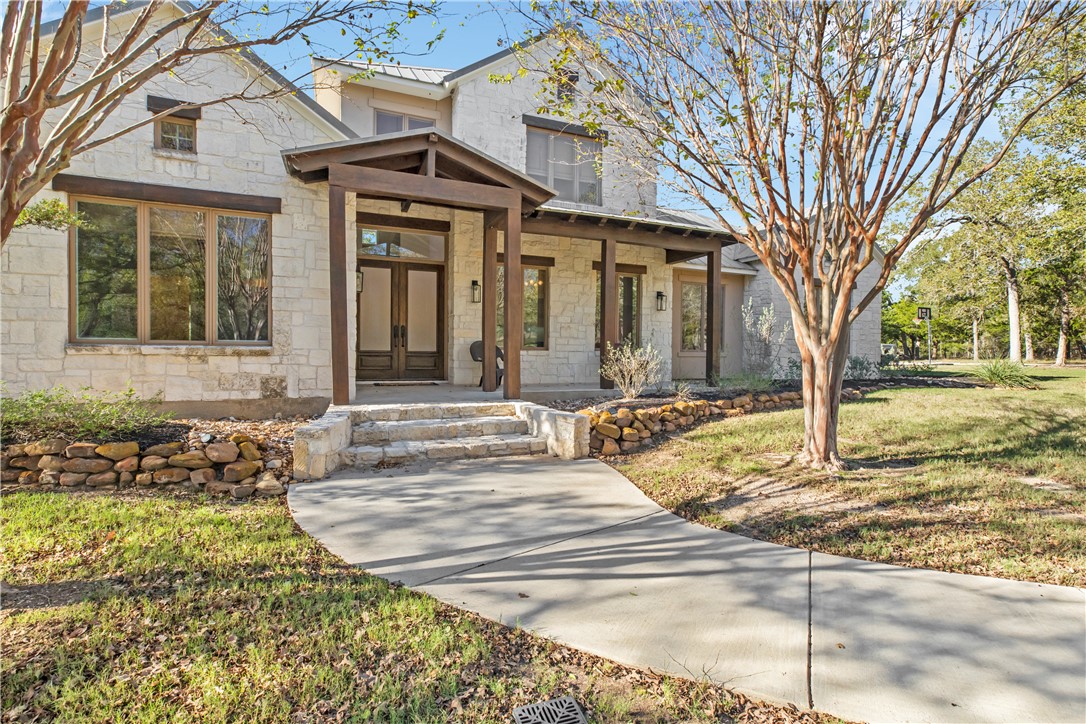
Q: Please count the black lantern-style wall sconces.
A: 3